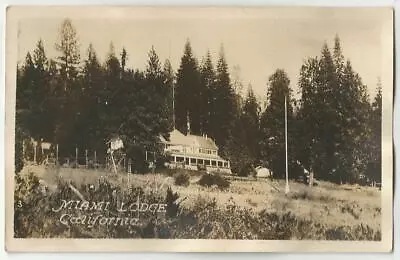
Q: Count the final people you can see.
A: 0